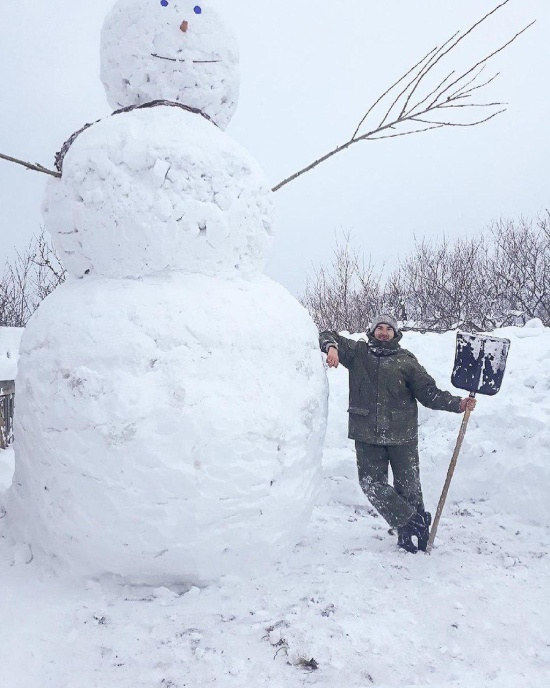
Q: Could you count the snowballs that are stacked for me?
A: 3